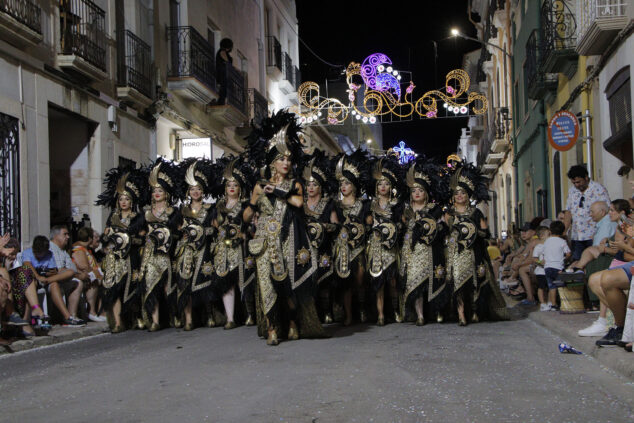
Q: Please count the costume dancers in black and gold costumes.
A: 10